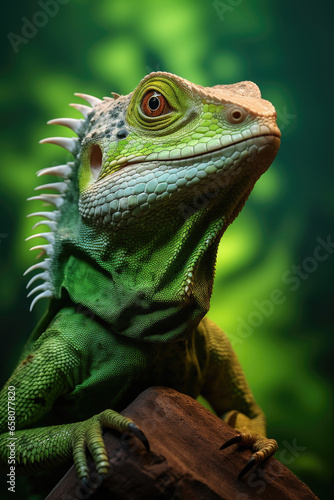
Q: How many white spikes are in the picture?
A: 15